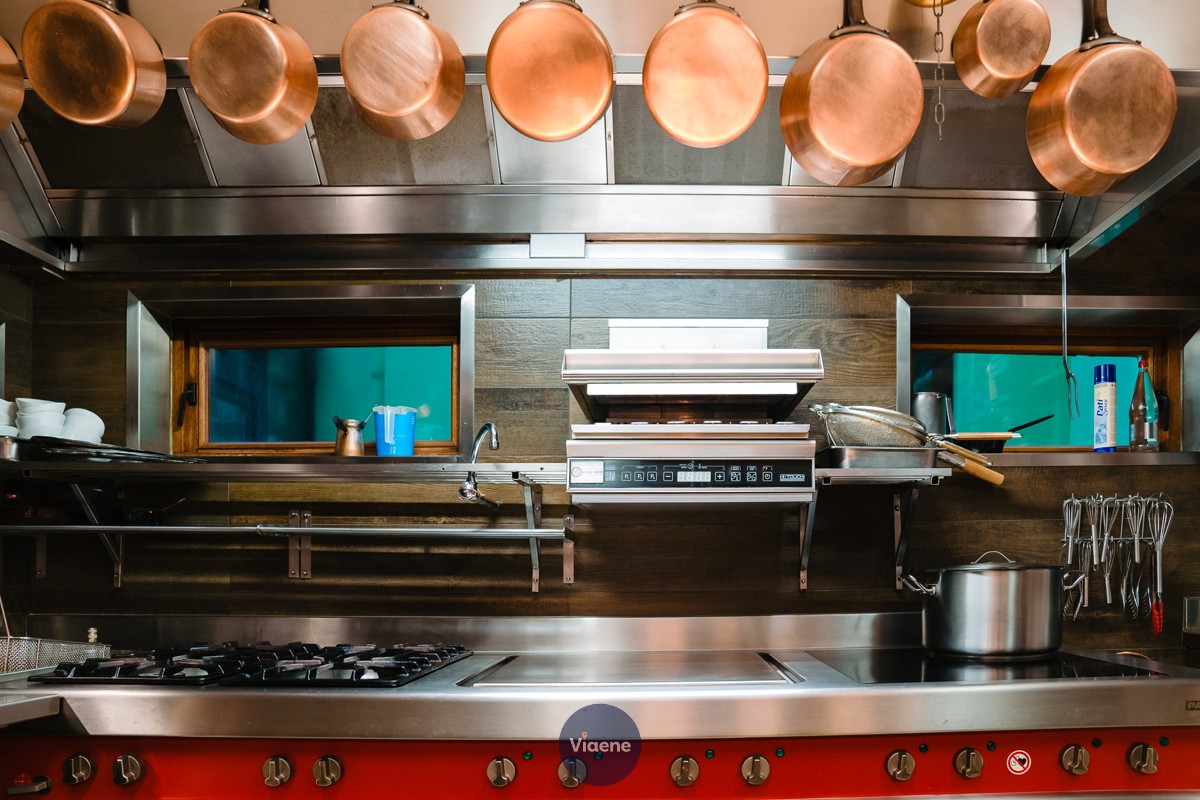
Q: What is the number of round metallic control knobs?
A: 12